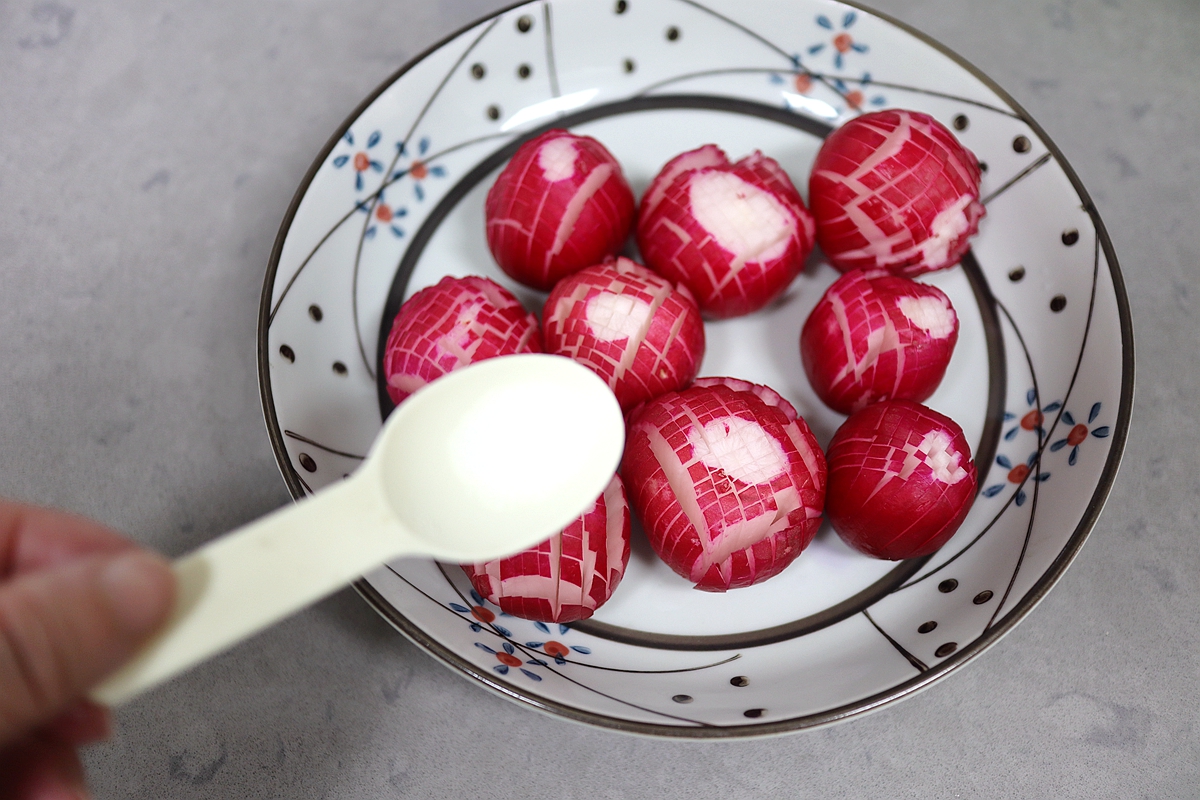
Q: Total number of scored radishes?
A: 9